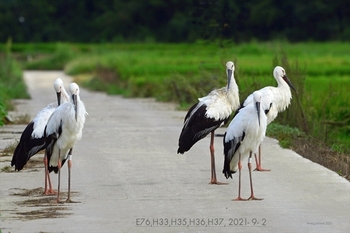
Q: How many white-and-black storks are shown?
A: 5